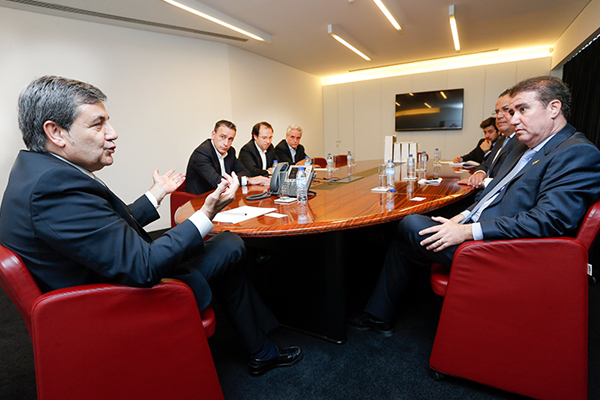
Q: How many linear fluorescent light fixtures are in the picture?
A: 4